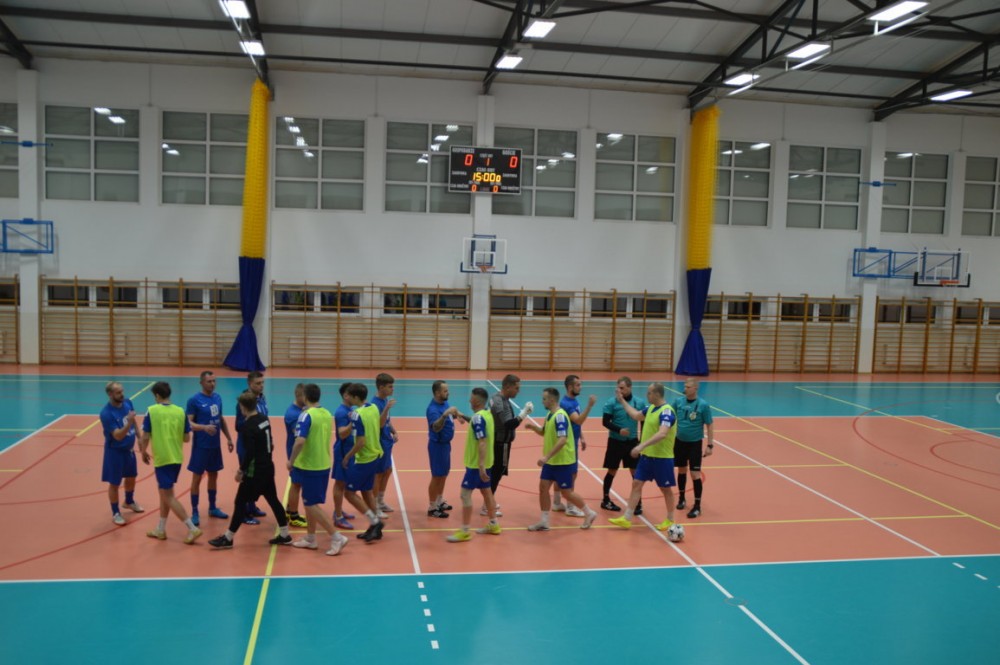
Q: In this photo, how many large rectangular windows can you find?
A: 11